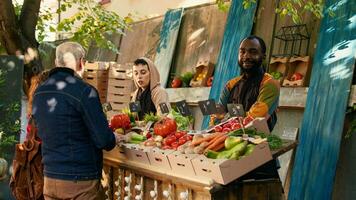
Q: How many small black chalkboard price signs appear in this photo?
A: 6